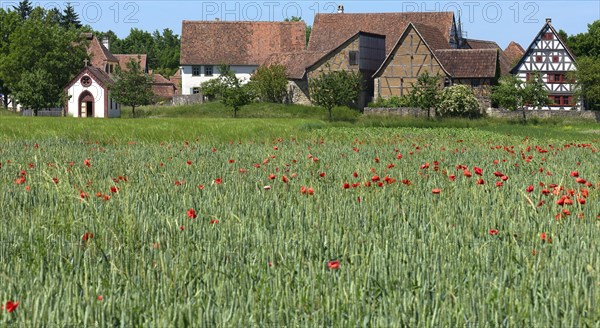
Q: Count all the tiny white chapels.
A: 1